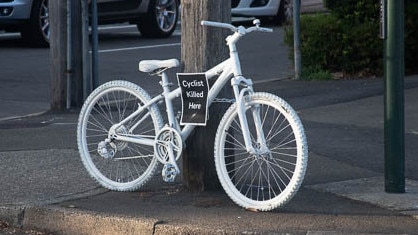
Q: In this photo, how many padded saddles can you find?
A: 1